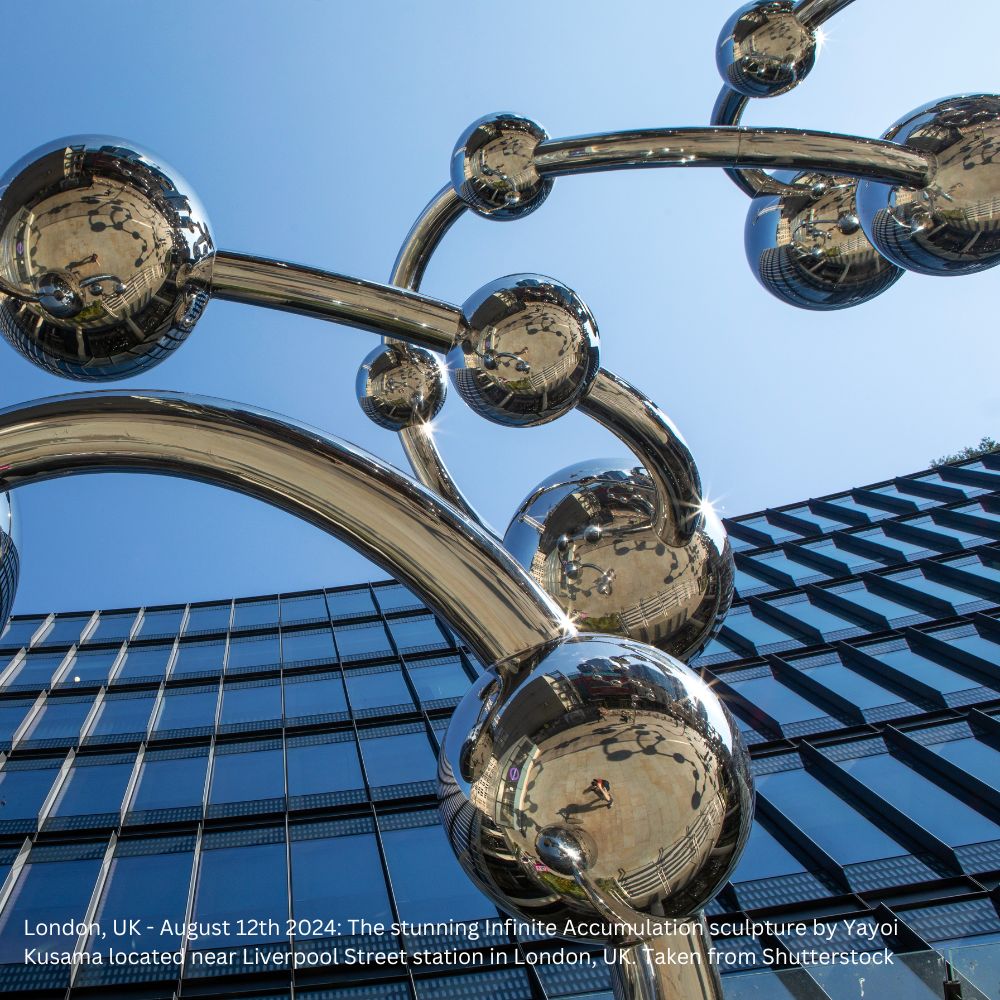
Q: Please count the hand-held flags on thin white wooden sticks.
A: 0